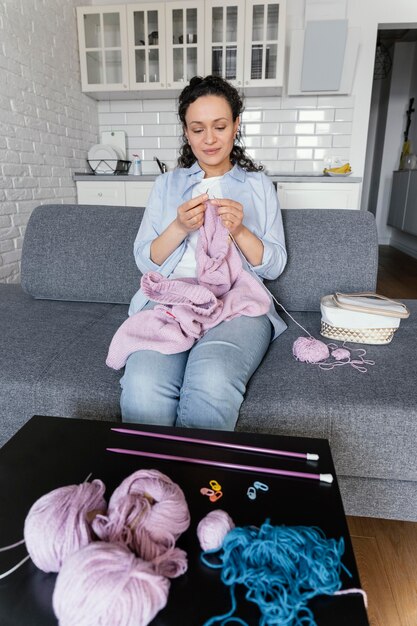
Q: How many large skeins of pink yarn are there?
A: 3